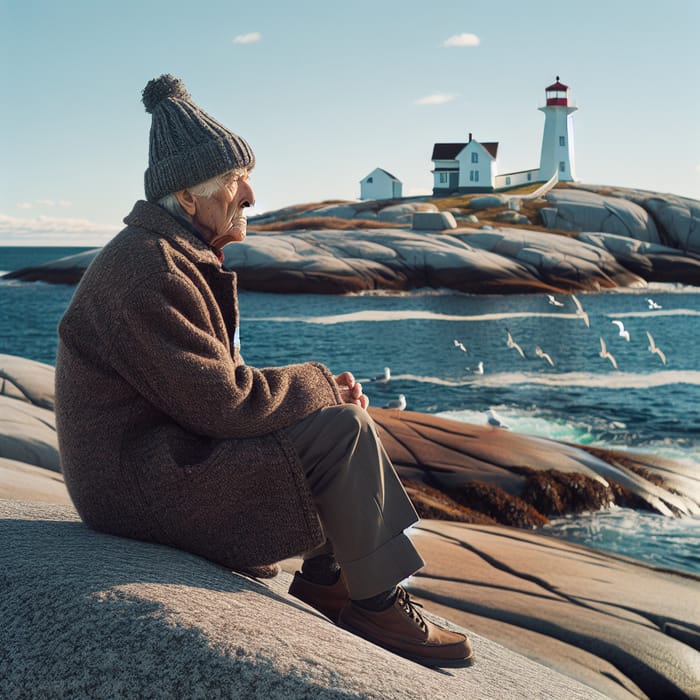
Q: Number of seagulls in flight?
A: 9